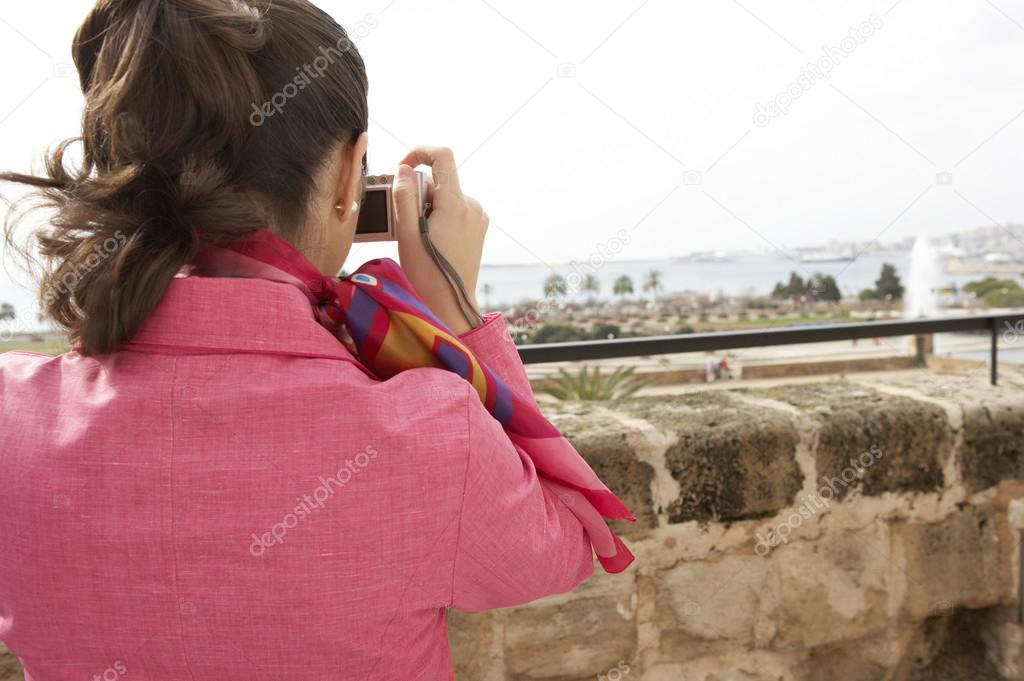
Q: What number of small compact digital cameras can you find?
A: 1